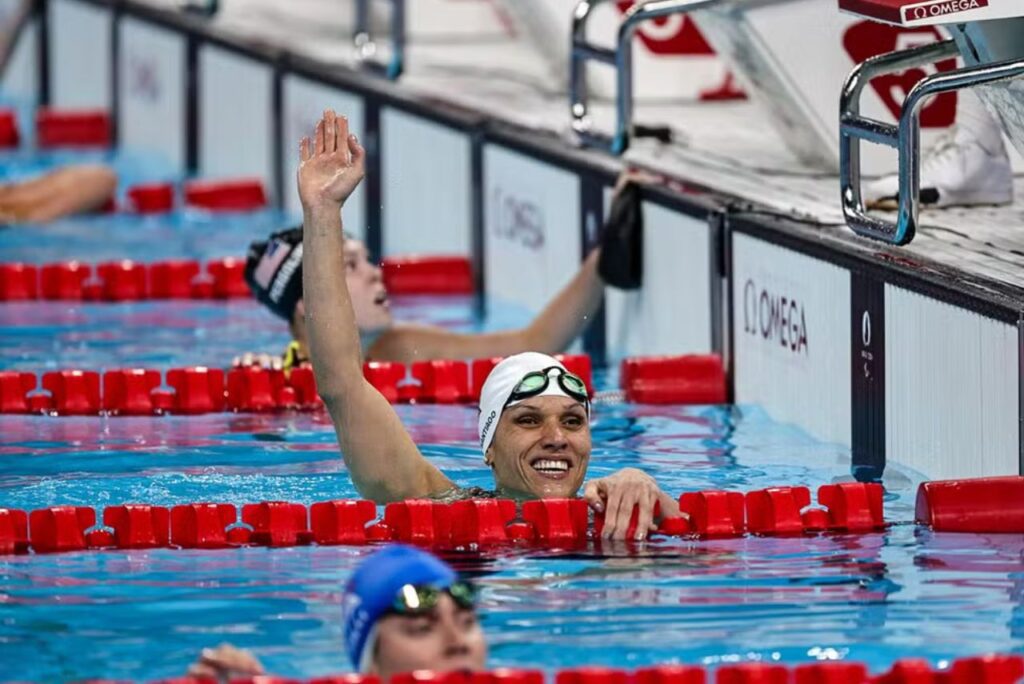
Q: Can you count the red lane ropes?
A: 6